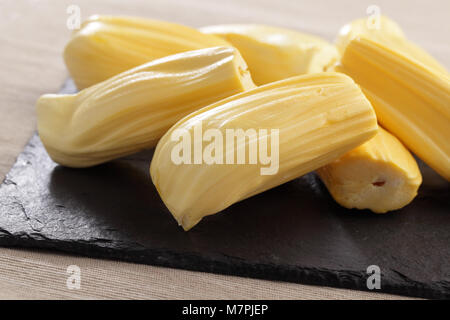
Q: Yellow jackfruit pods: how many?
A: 7